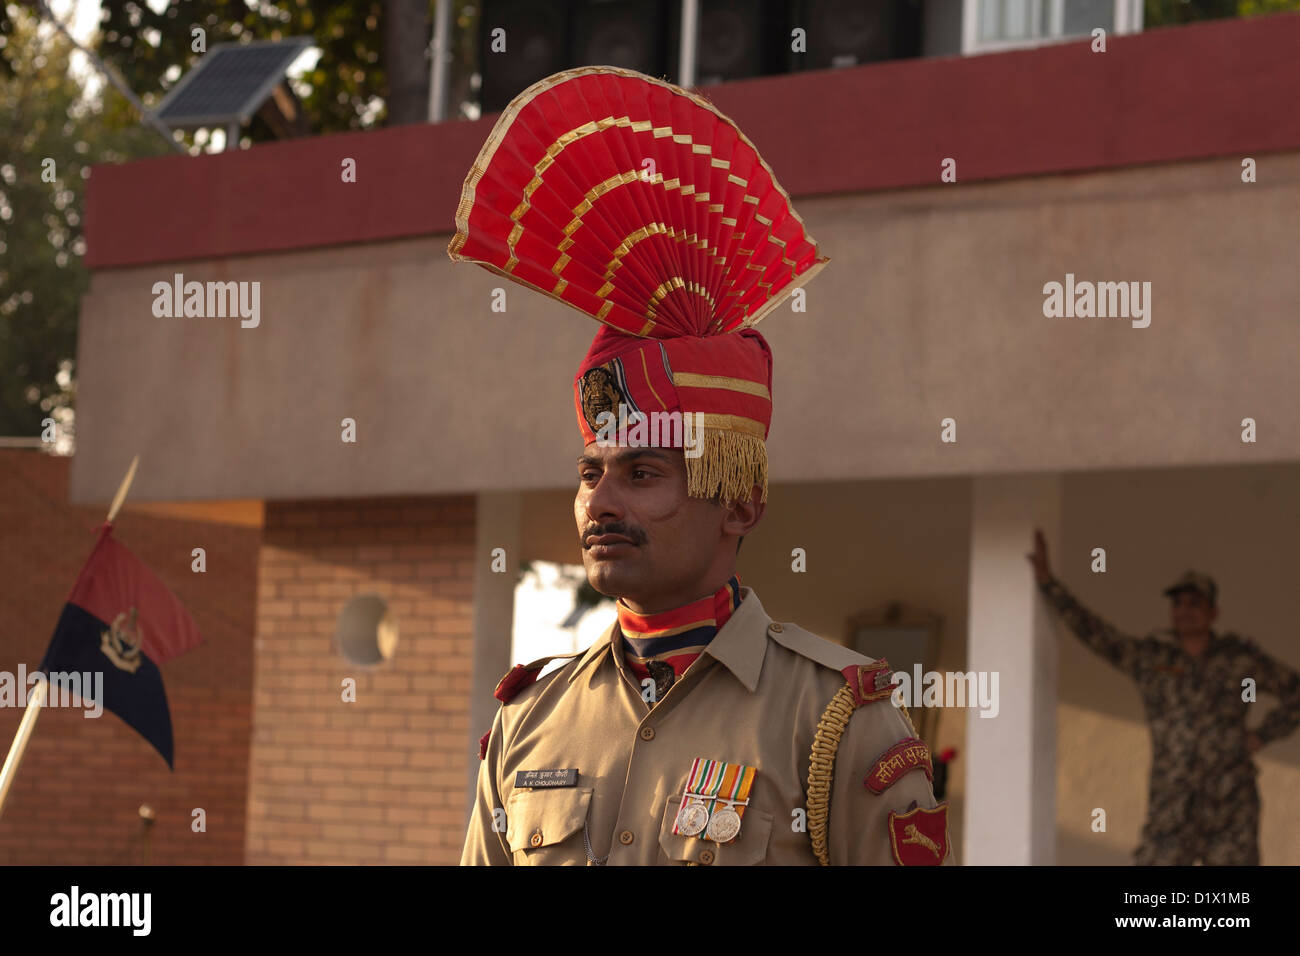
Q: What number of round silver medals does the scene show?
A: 2